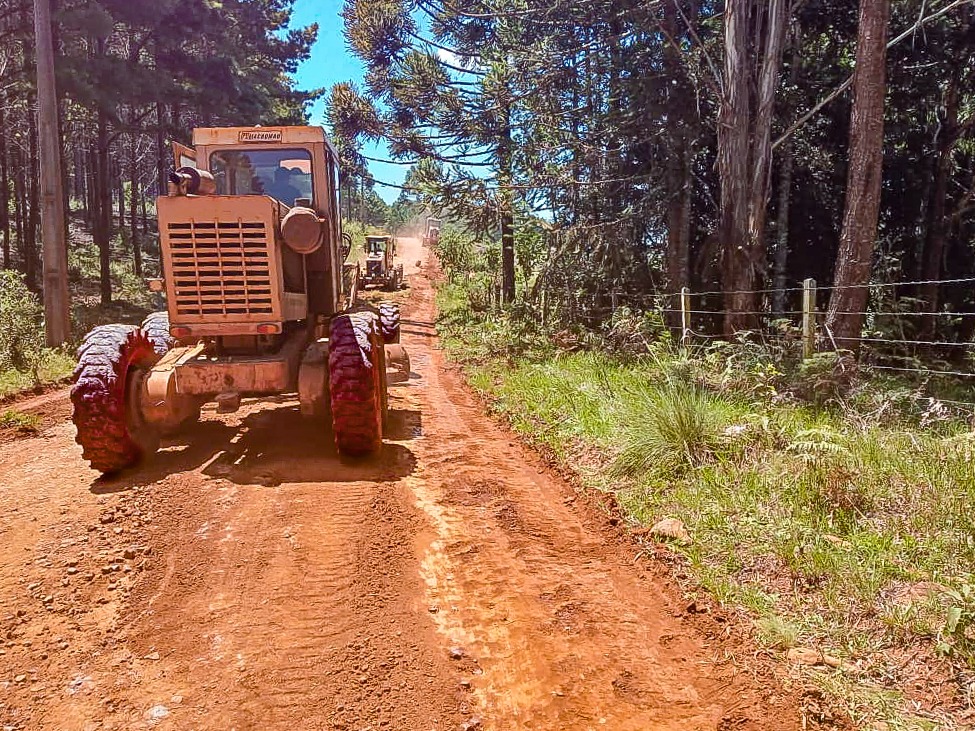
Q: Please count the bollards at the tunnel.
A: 0